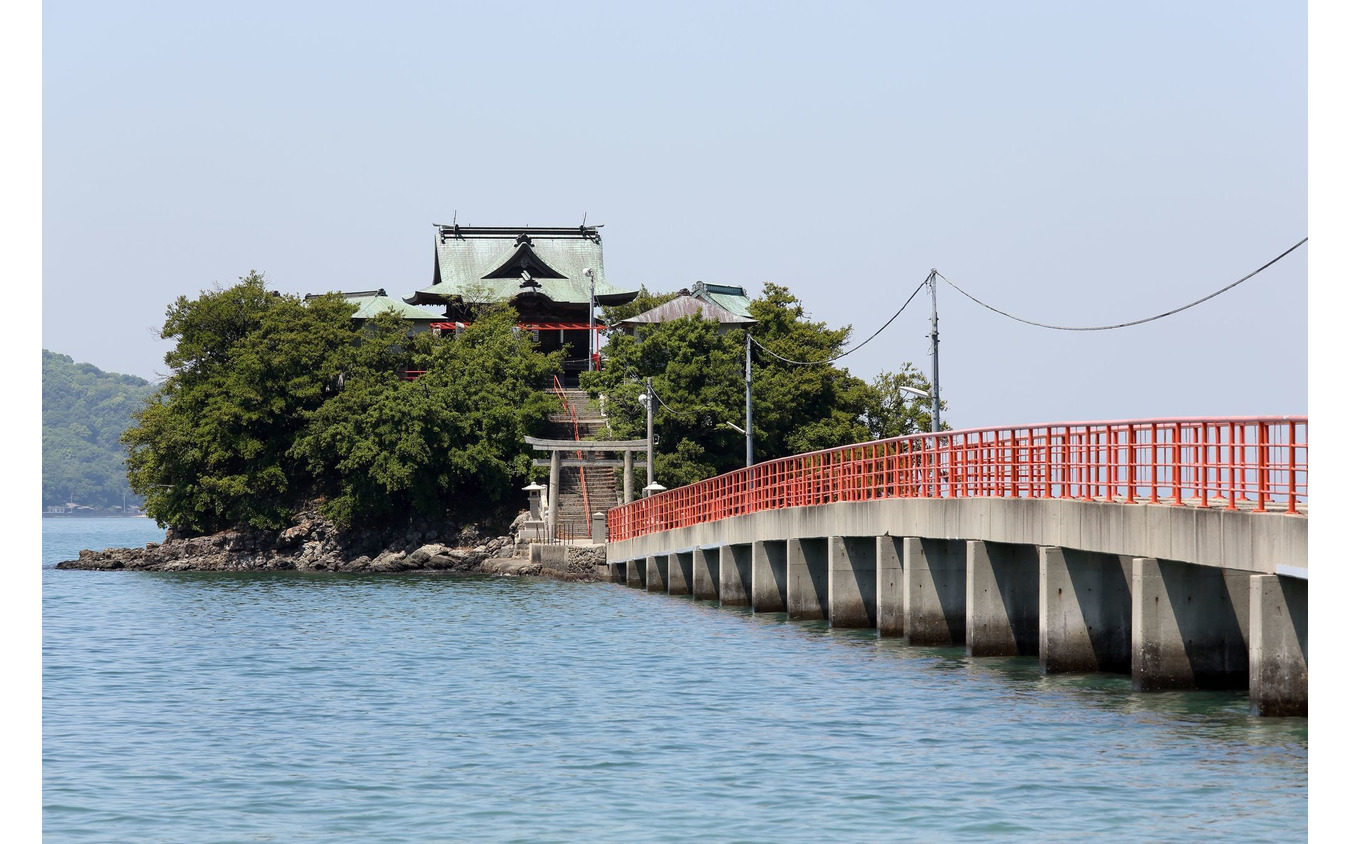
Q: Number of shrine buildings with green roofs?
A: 3